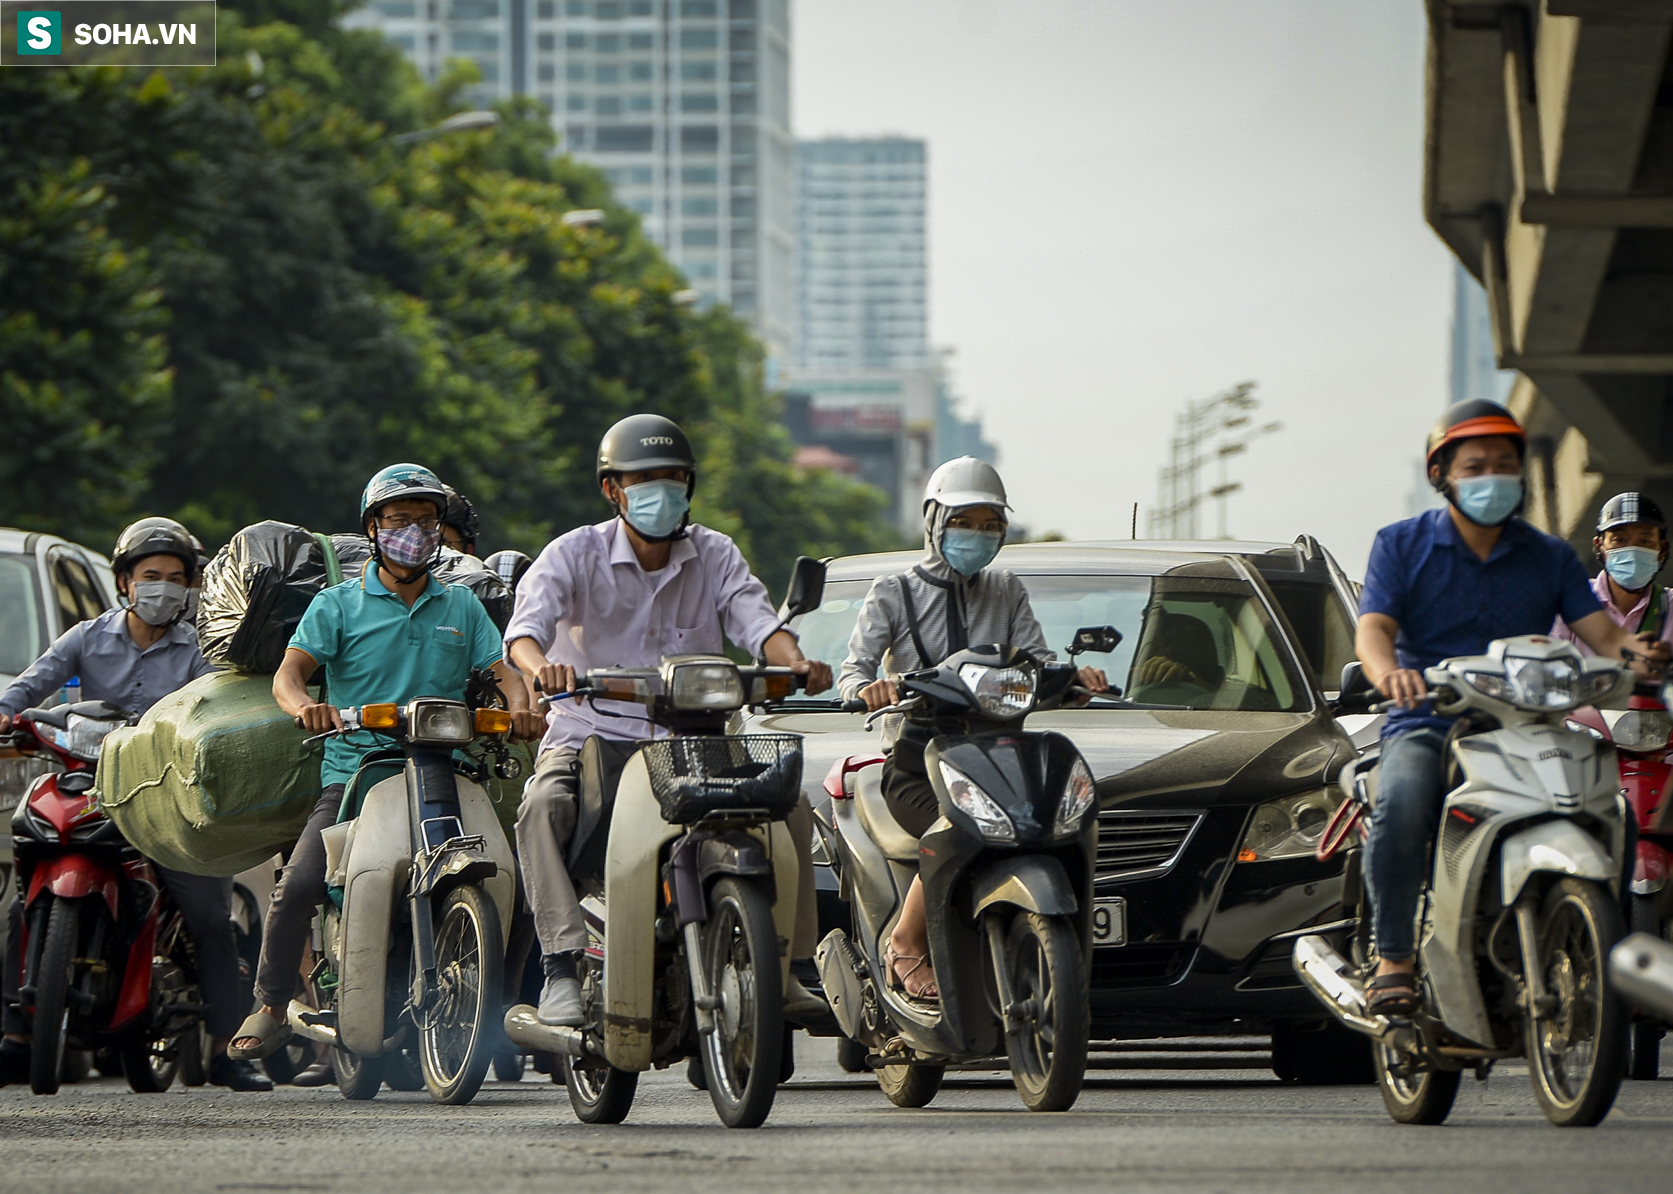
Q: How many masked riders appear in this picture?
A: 6